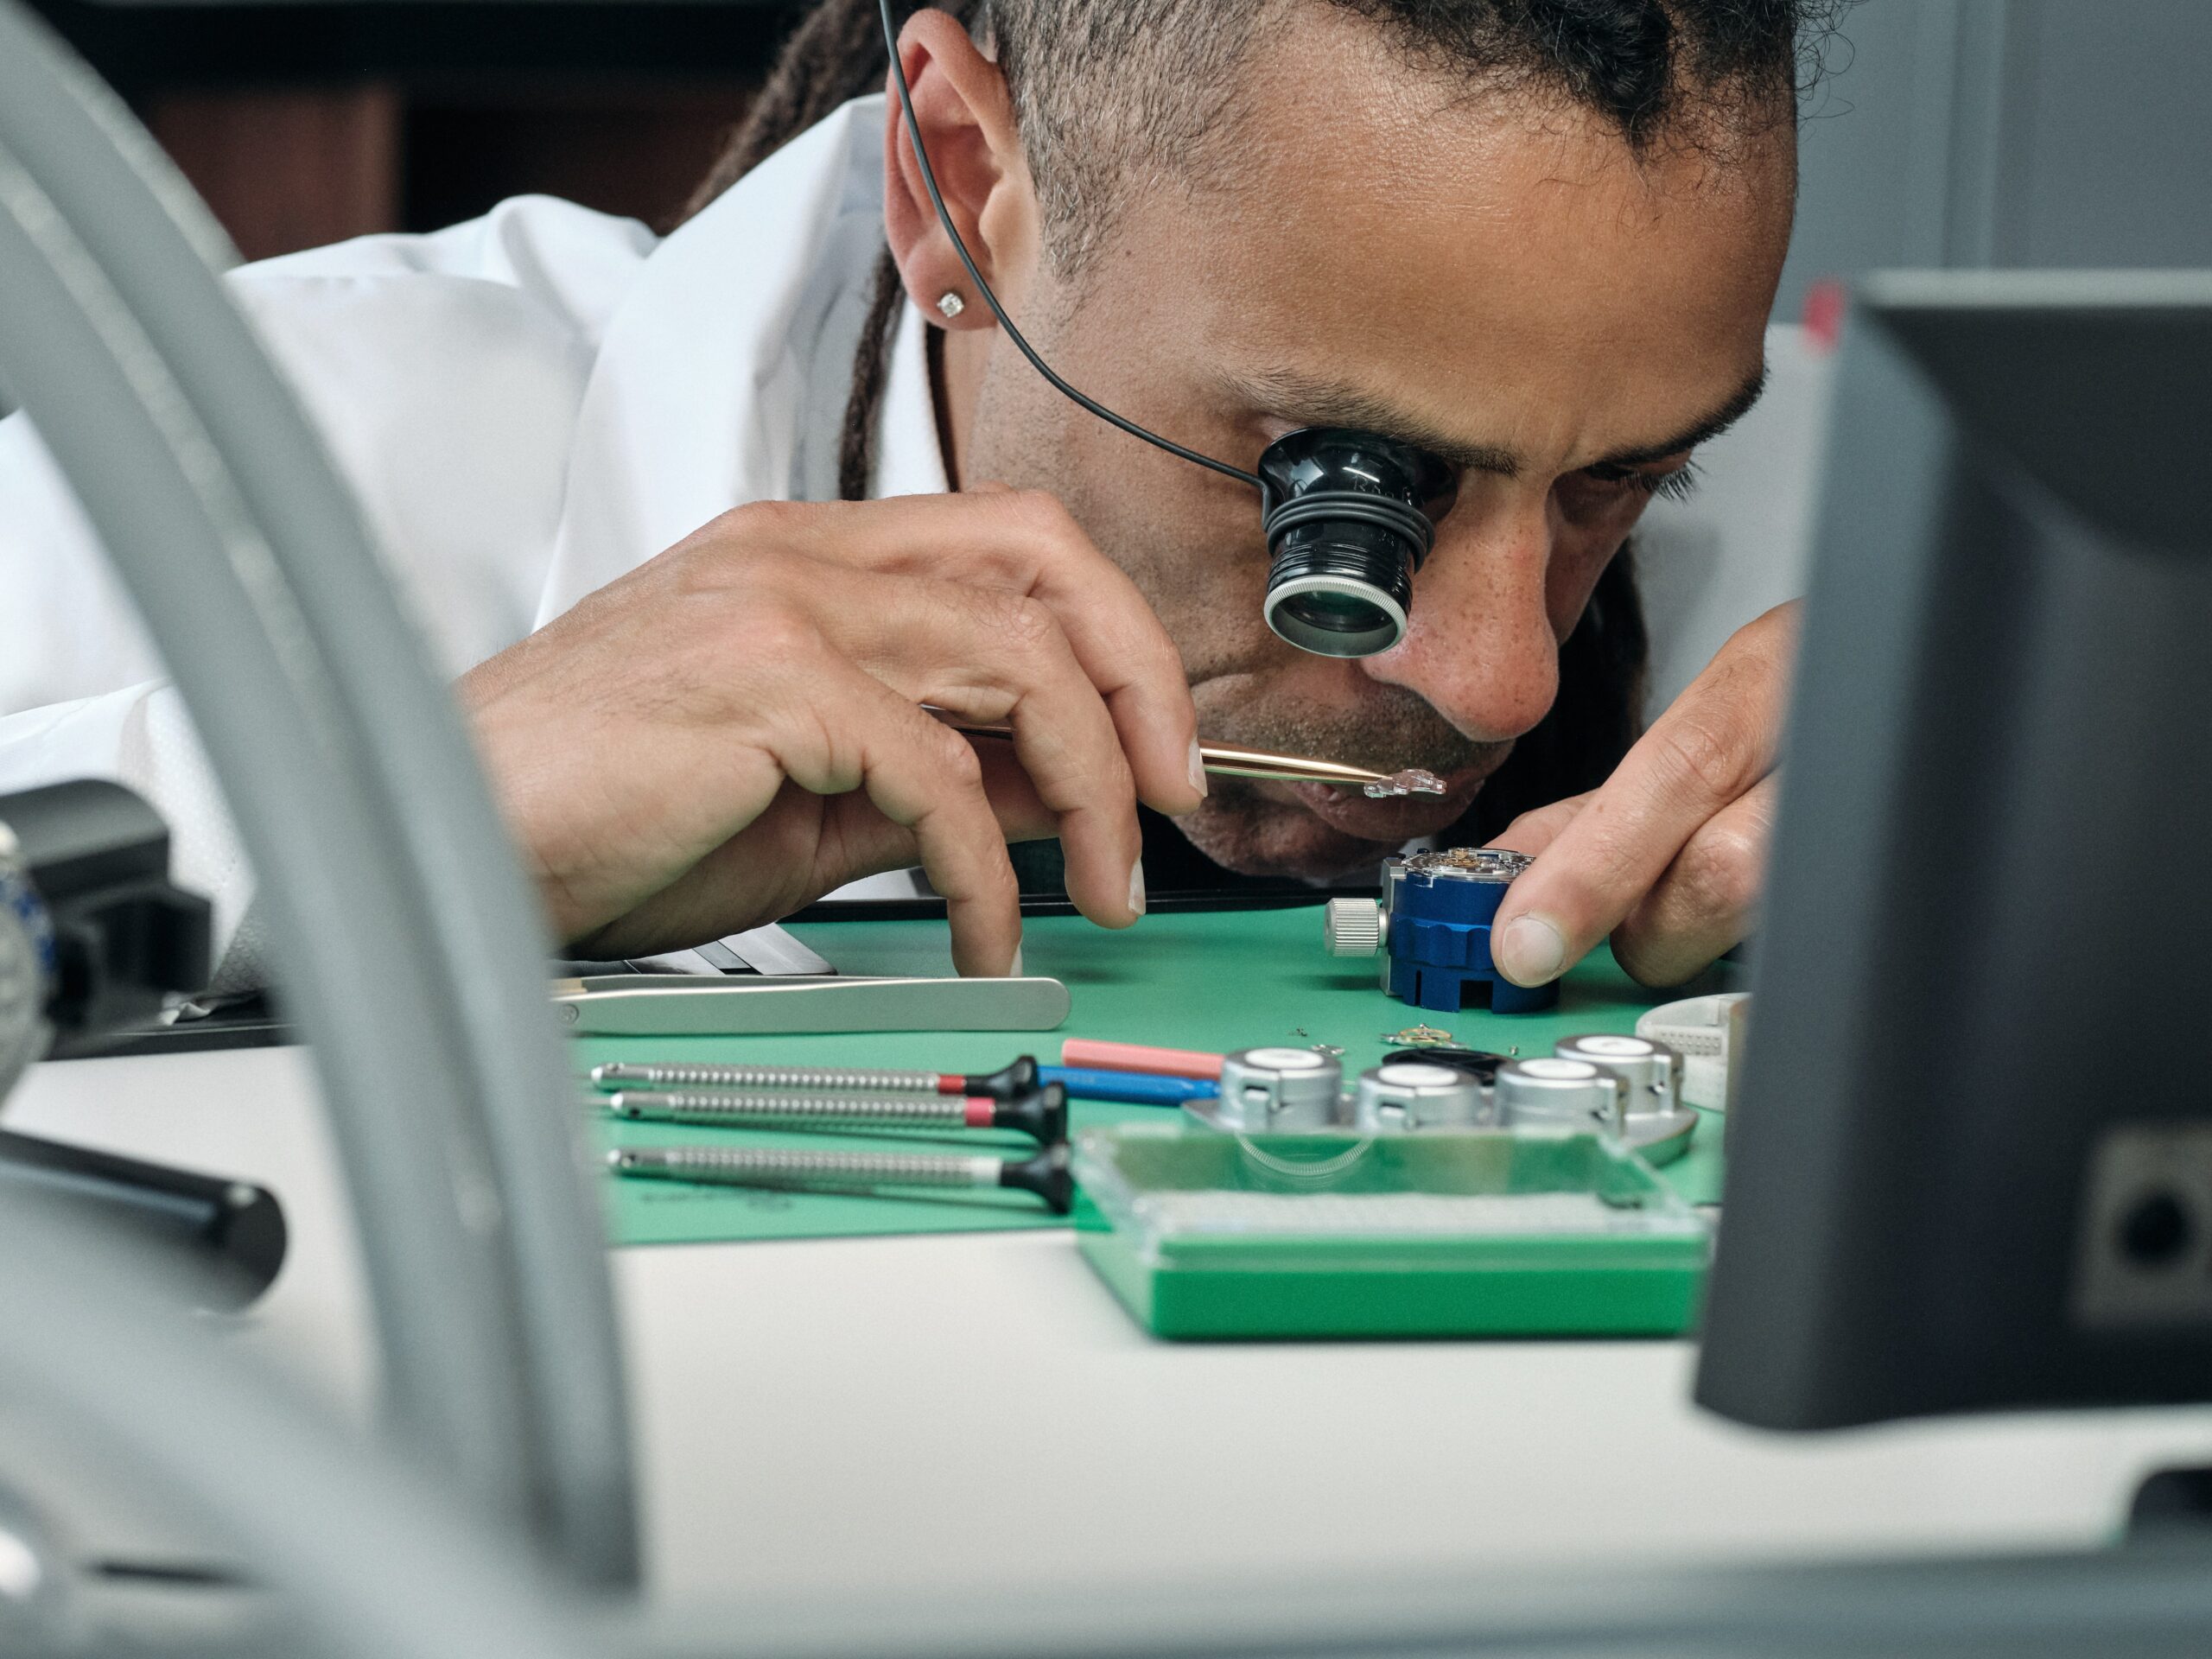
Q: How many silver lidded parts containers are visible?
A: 4